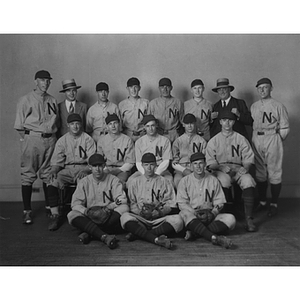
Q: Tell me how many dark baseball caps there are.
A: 14